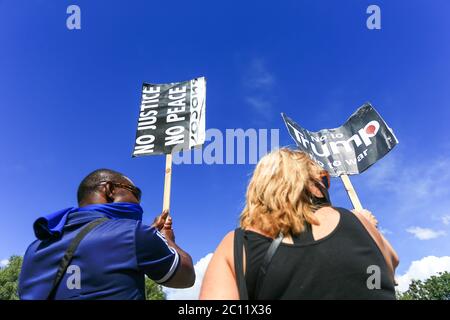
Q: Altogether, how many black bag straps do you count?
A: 2